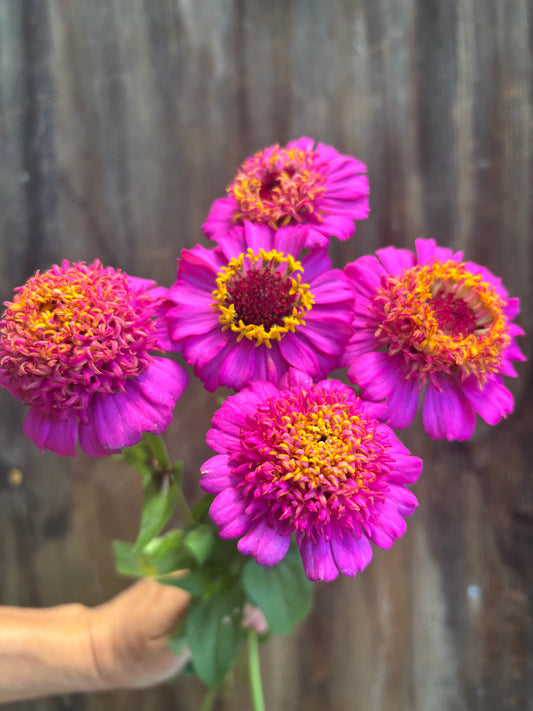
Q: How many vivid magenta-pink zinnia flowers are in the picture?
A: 5